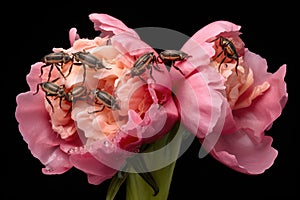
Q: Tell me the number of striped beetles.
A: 8